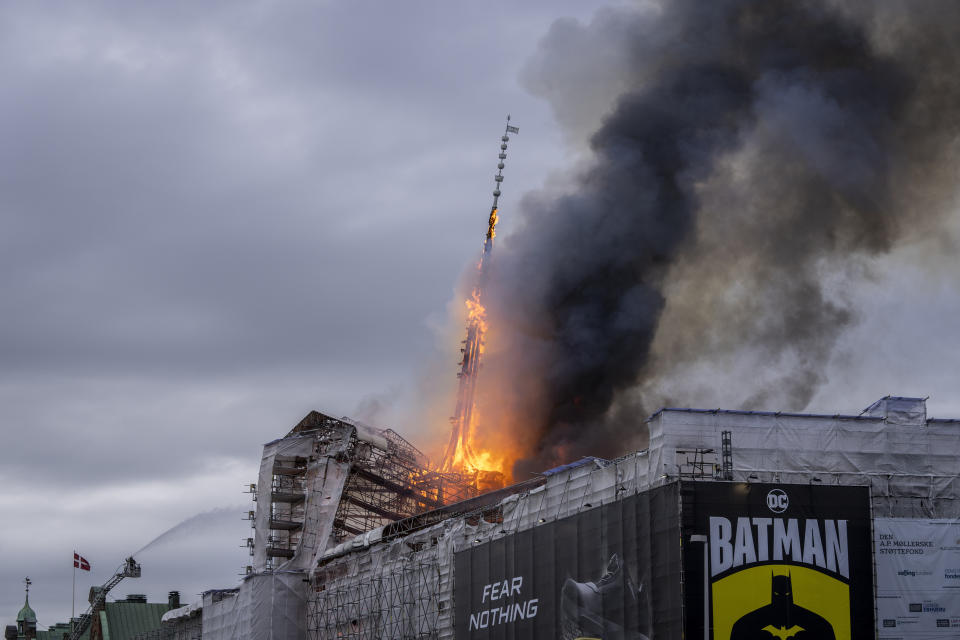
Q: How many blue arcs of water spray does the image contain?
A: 1